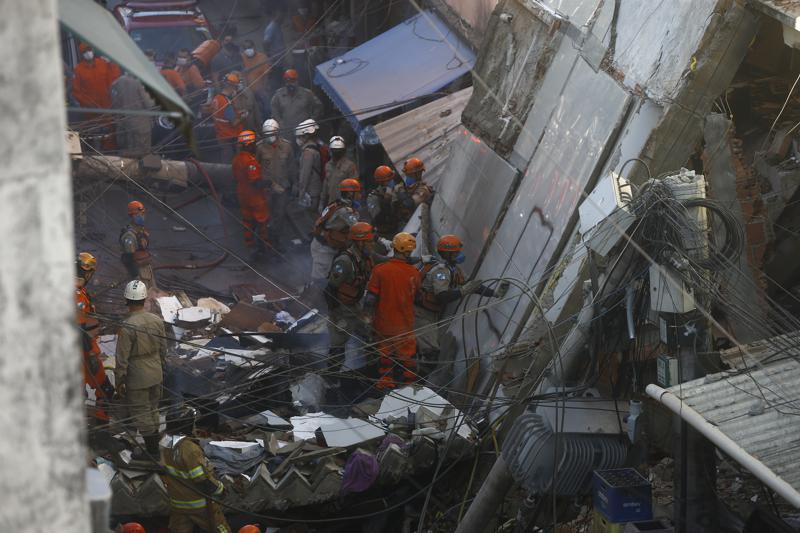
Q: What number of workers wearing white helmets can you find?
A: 4